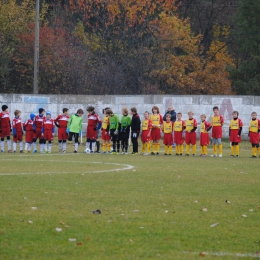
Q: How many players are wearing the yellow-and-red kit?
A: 10